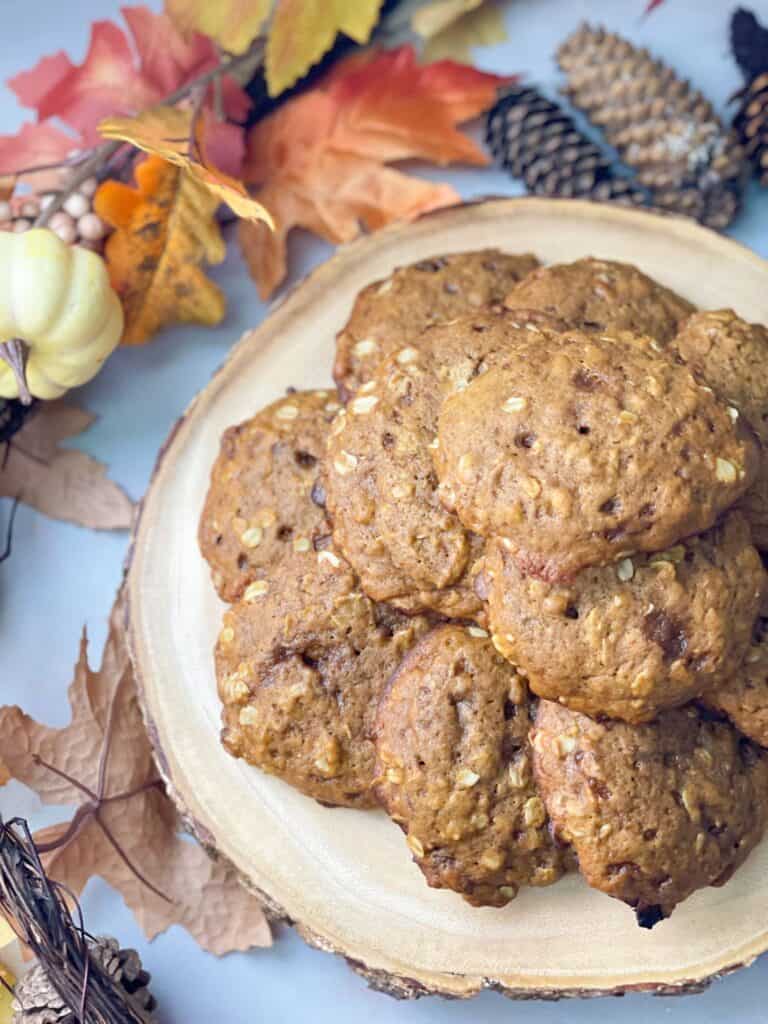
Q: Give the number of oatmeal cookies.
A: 11